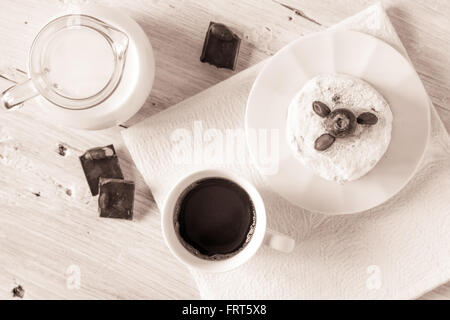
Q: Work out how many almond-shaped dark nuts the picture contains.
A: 3